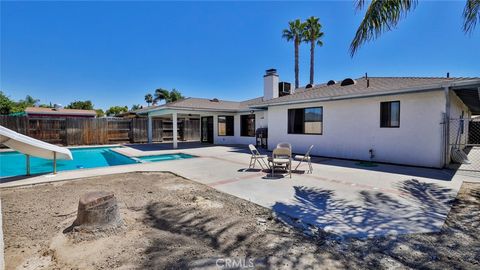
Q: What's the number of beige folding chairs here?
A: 4